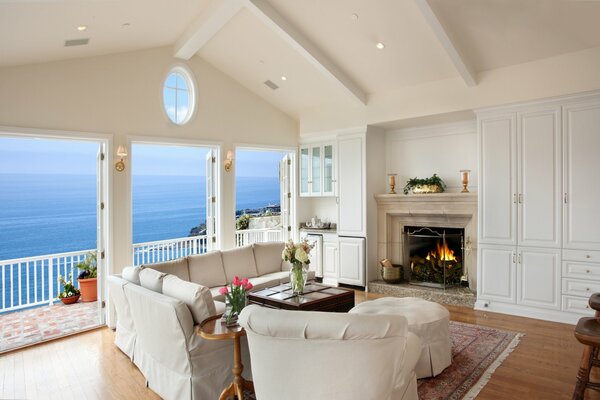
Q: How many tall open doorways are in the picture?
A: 3